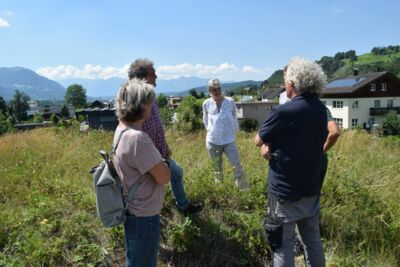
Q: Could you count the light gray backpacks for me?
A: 1